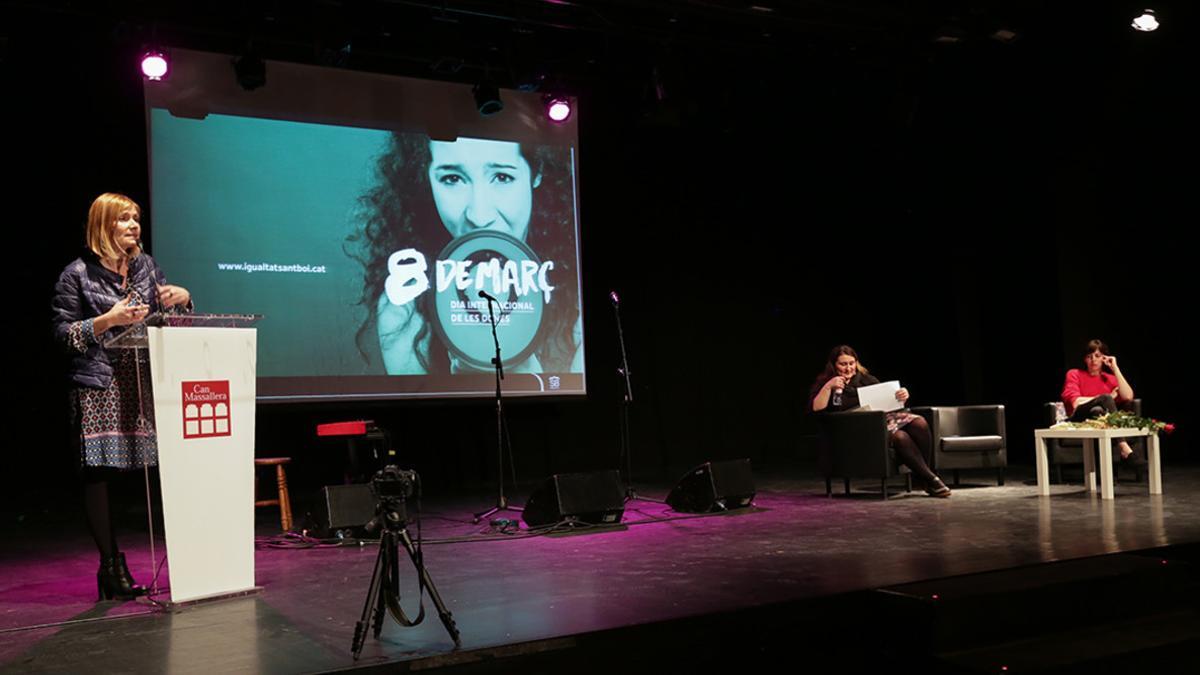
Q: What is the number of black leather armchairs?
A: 3